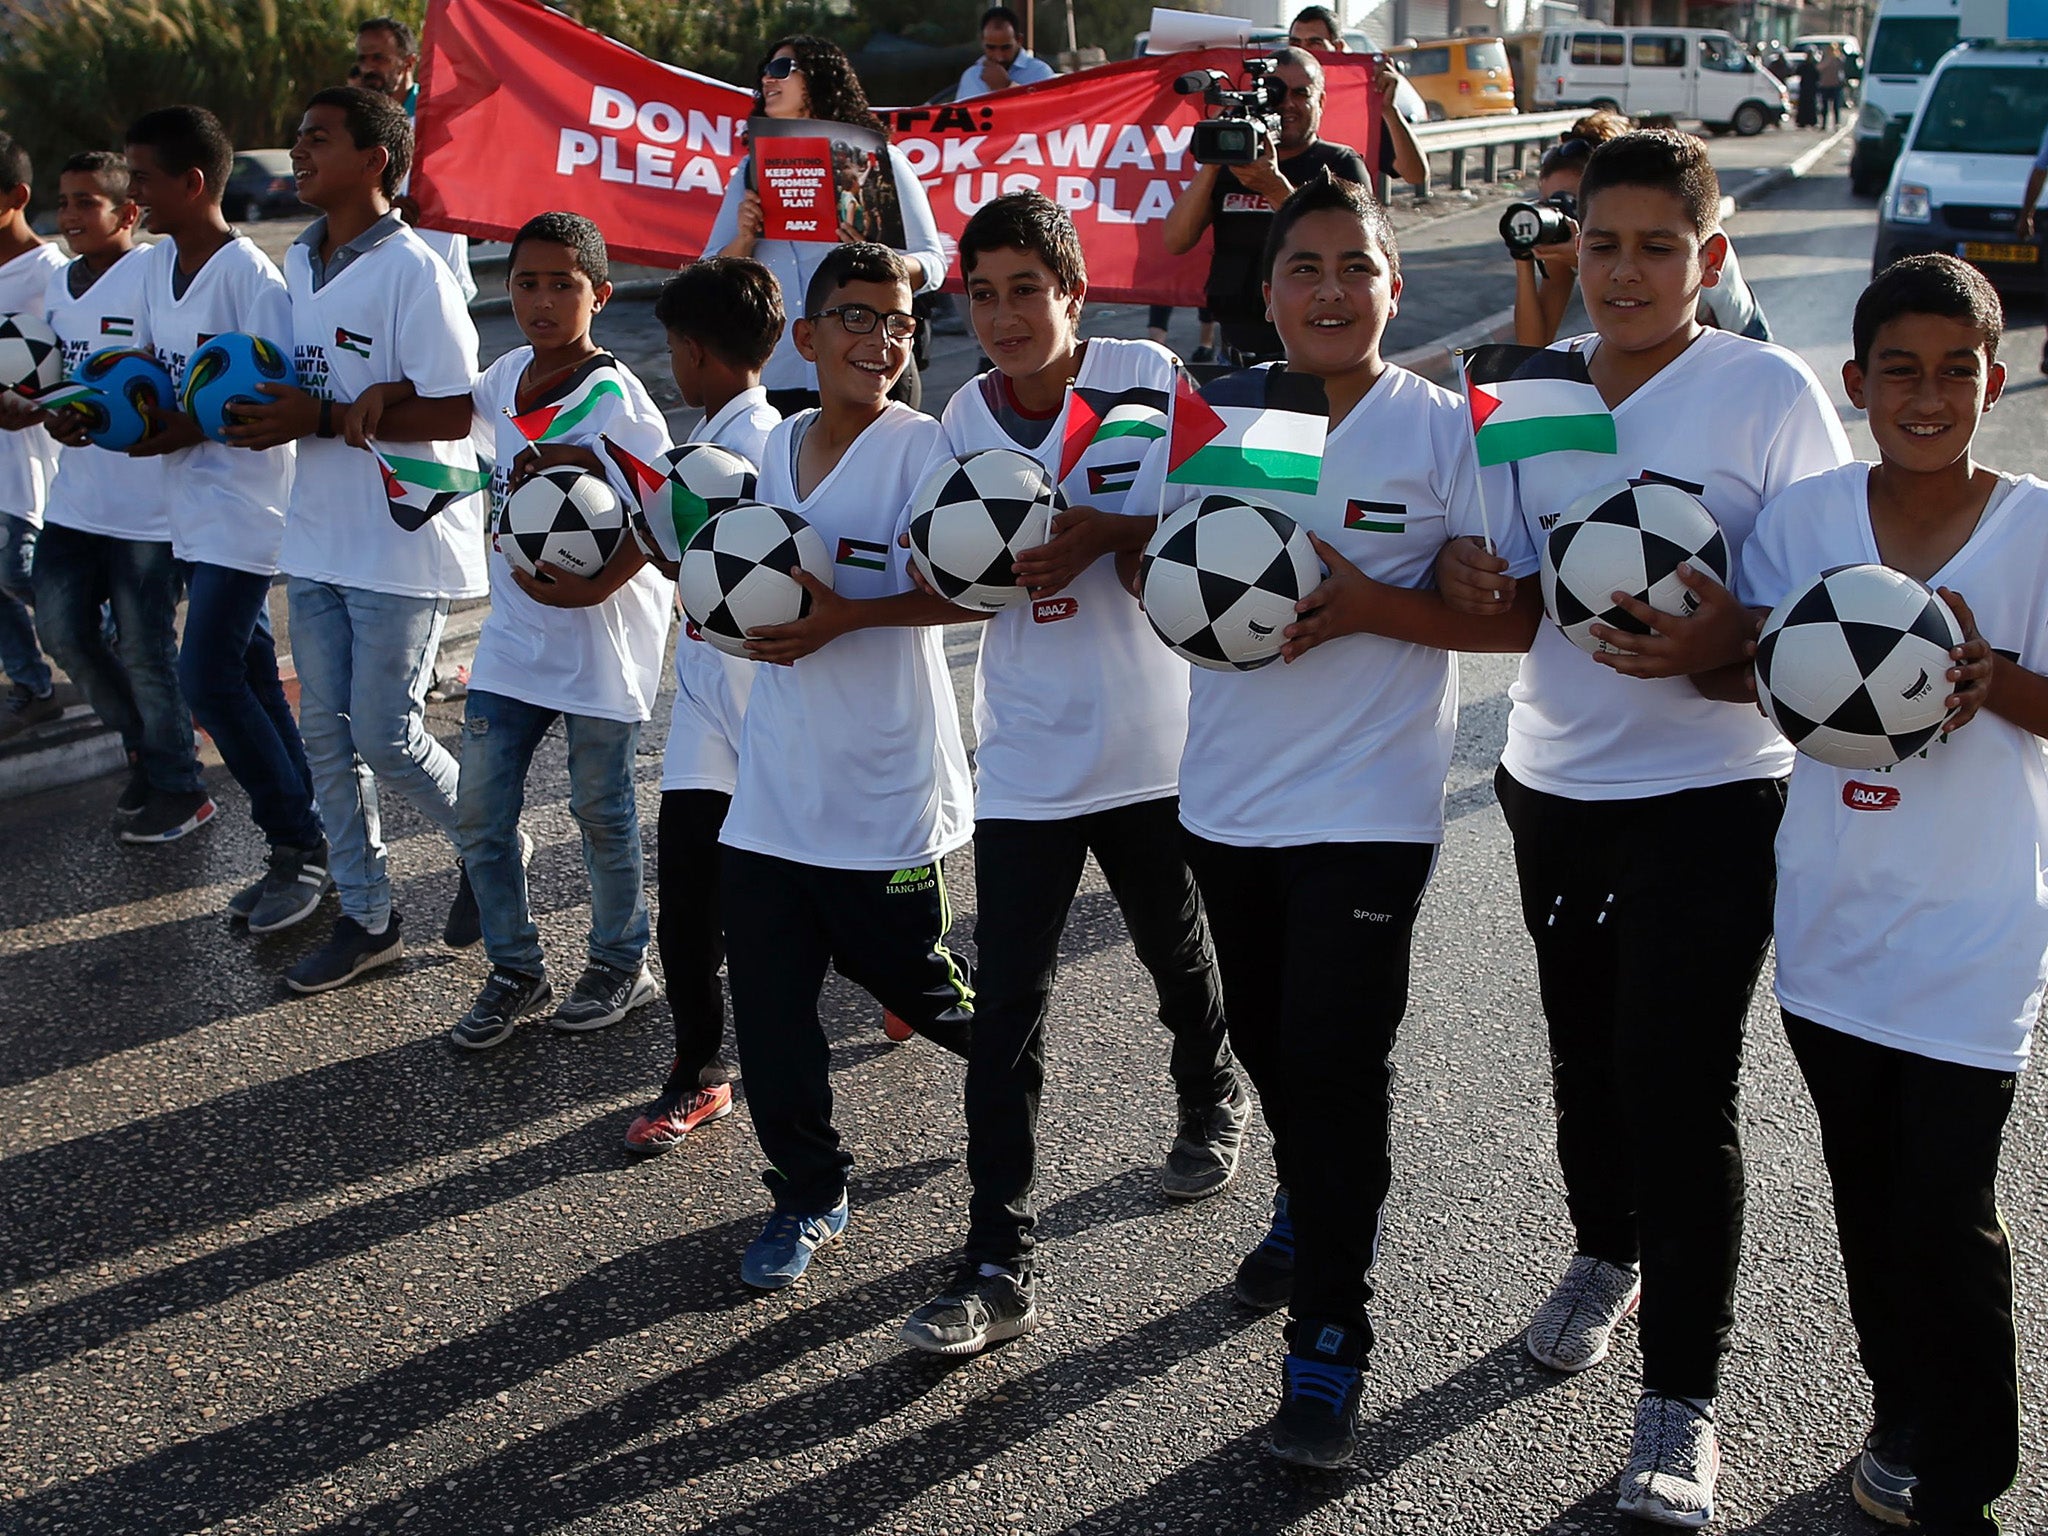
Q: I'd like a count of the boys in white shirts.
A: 11